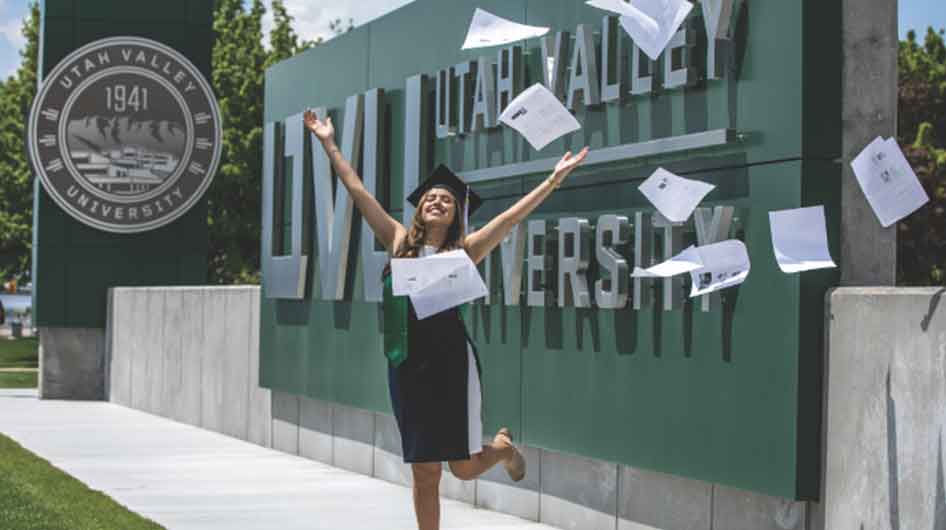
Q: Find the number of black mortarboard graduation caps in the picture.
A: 1